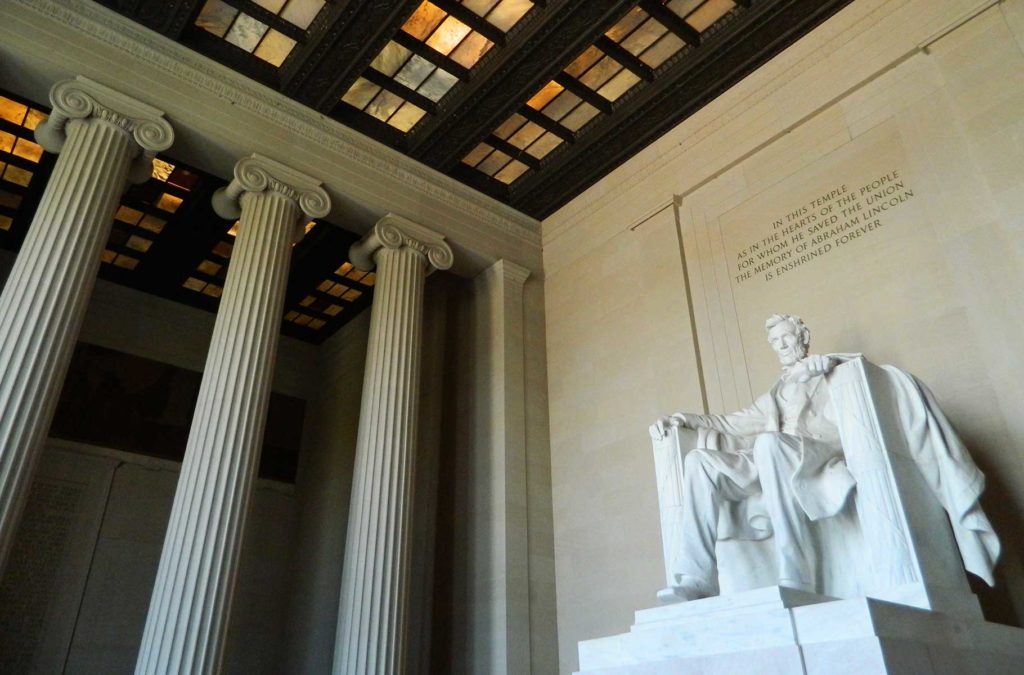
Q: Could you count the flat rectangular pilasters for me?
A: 1